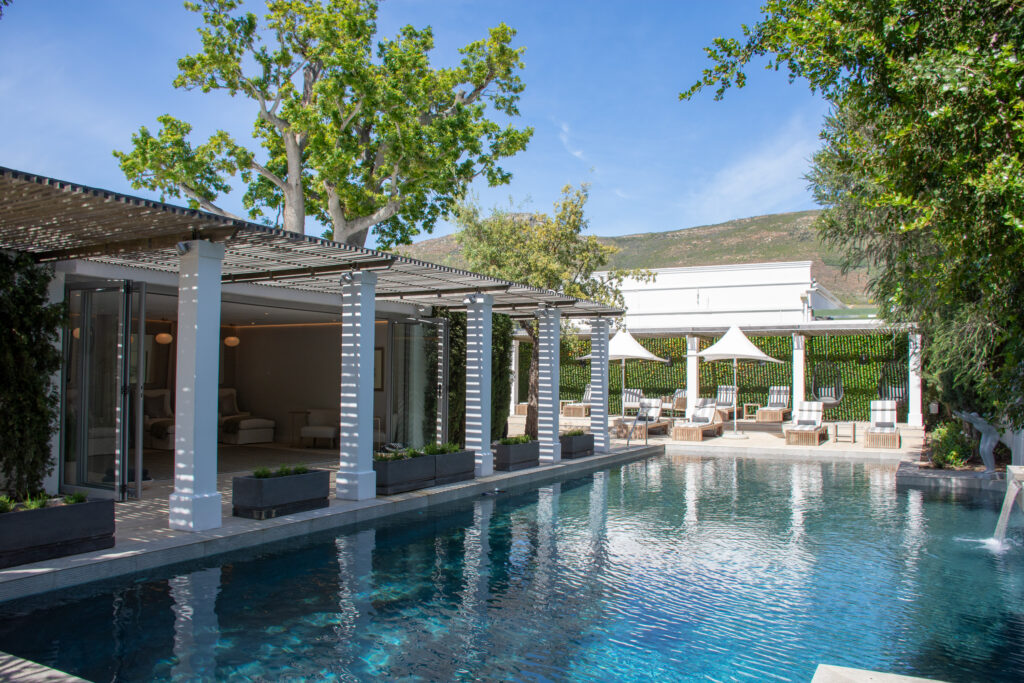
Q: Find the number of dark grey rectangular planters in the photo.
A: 6